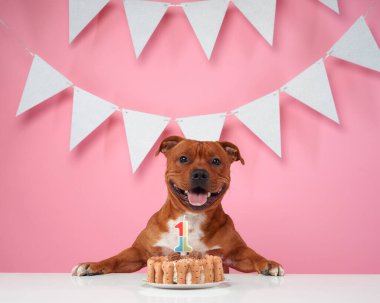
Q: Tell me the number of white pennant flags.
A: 12